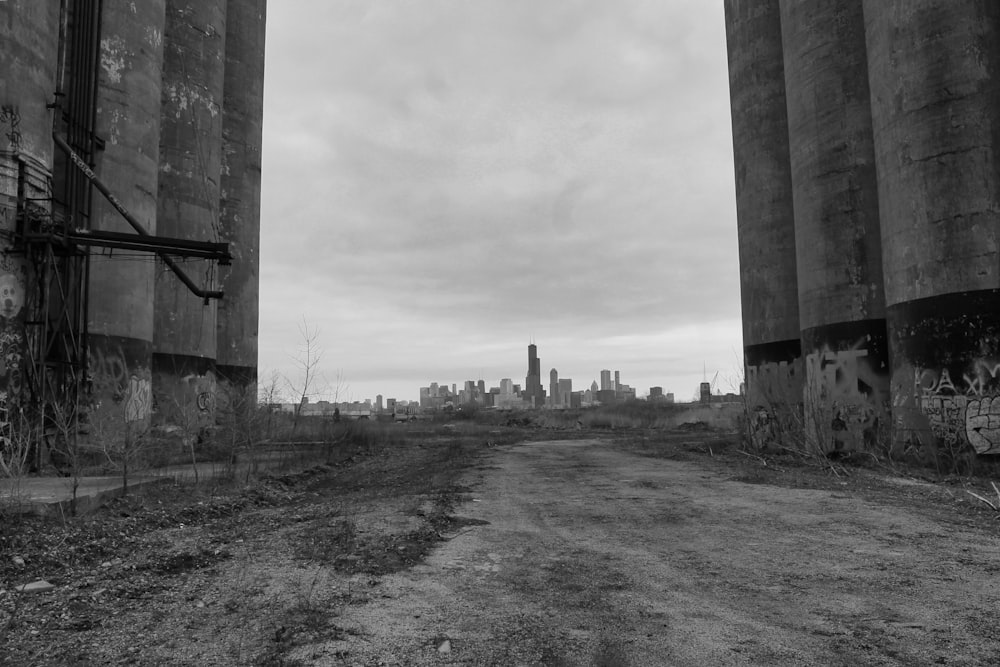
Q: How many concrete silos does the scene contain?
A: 7